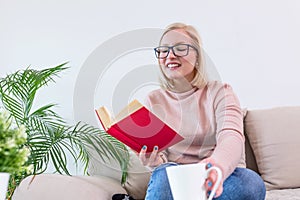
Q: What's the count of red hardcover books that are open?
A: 1